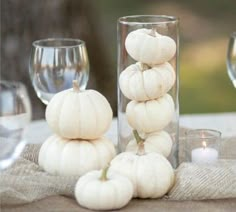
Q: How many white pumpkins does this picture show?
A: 8